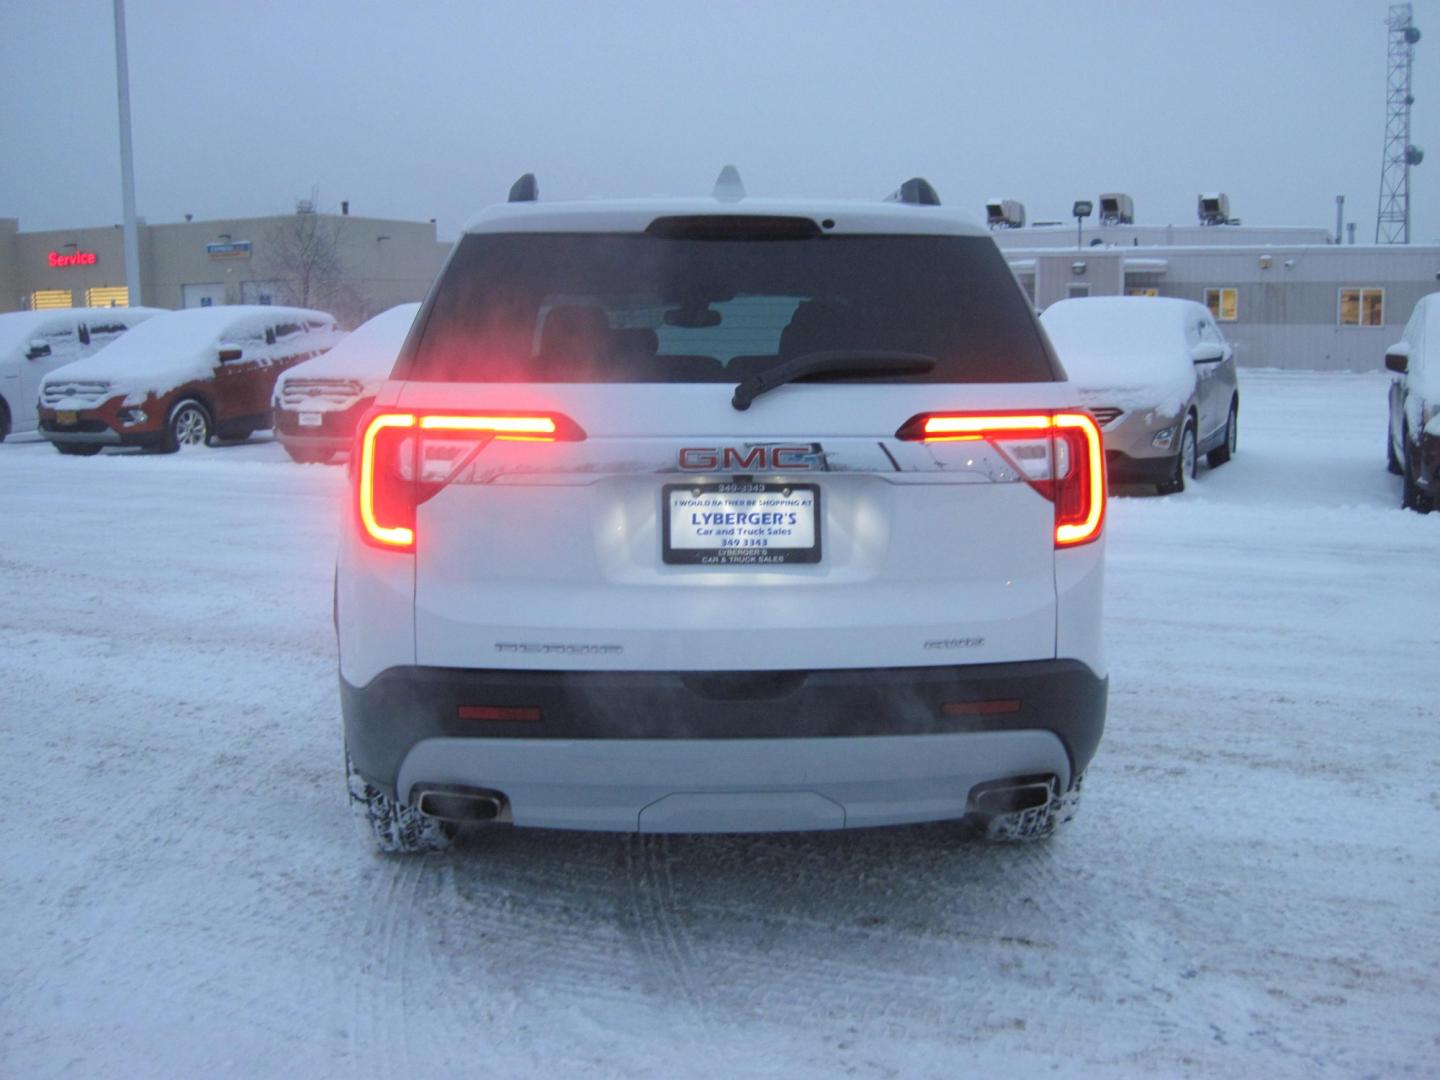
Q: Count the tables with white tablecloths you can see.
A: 0